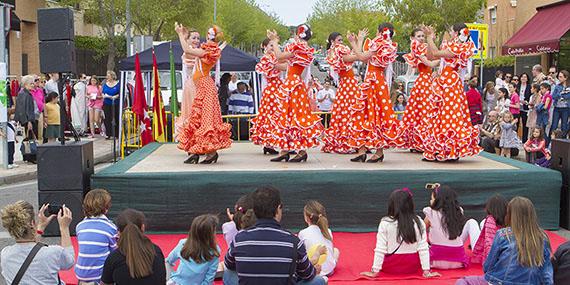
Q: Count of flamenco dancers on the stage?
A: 8